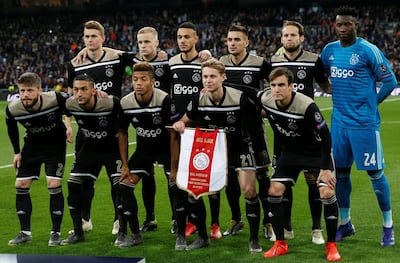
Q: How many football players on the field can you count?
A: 11